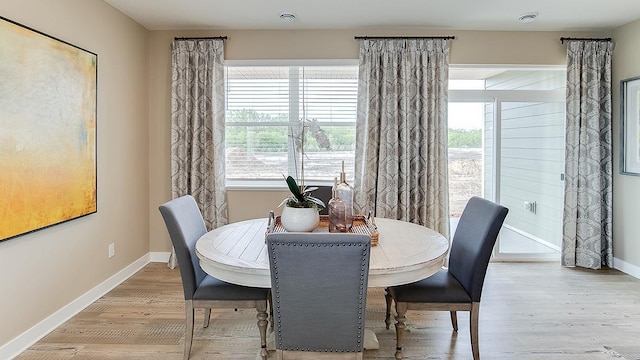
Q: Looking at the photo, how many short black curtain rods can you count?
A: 3